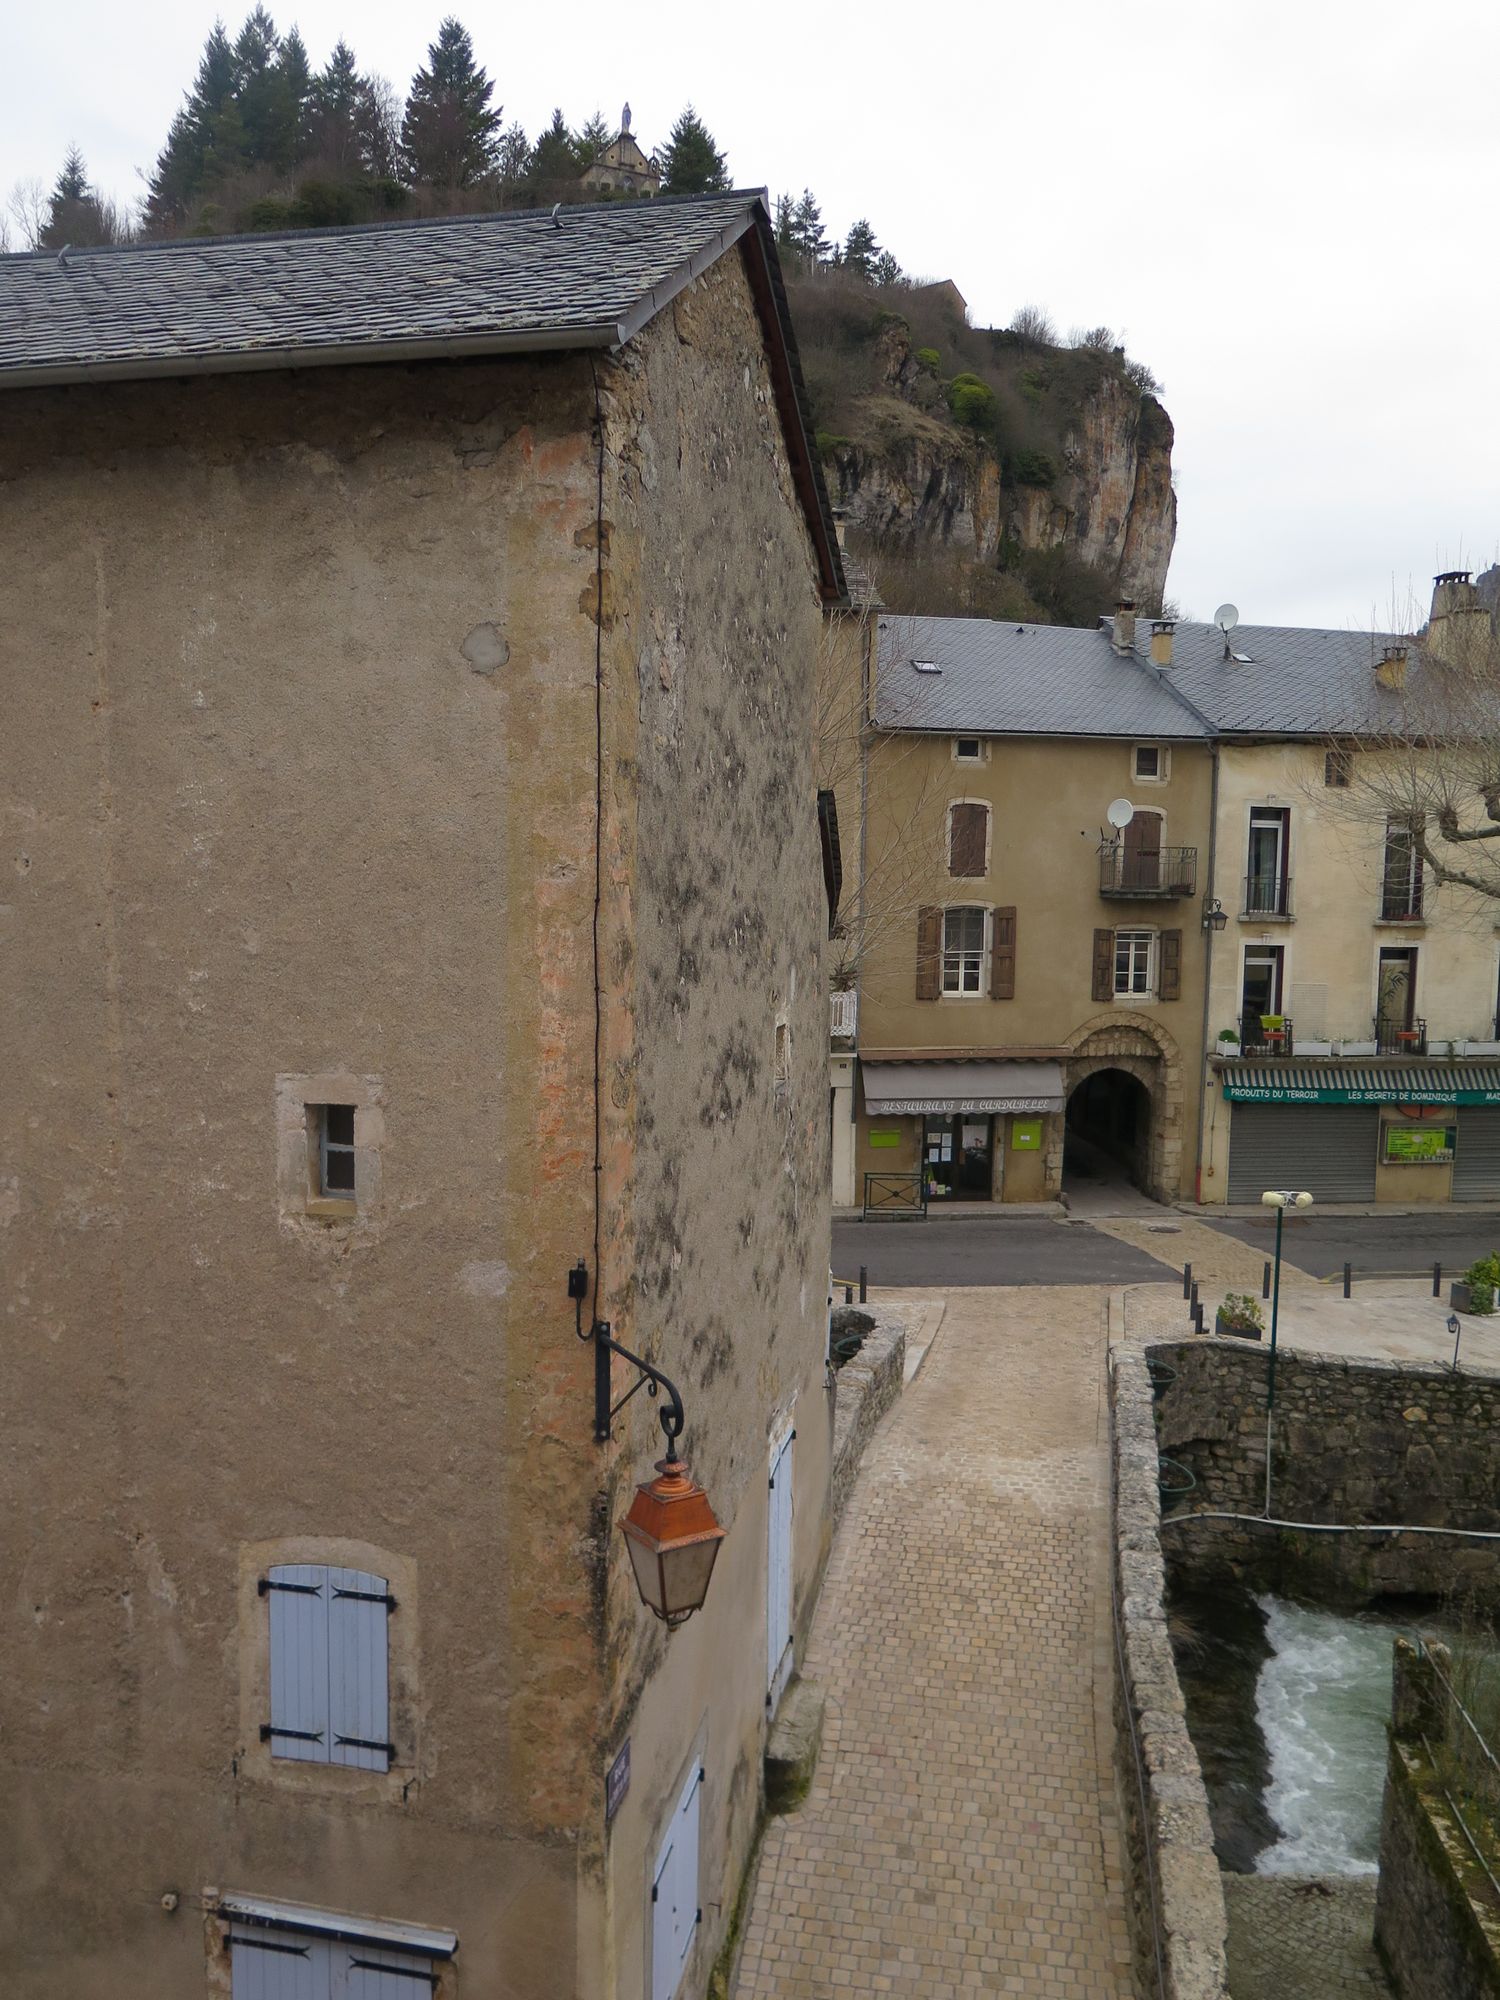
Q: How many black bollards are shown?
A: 8